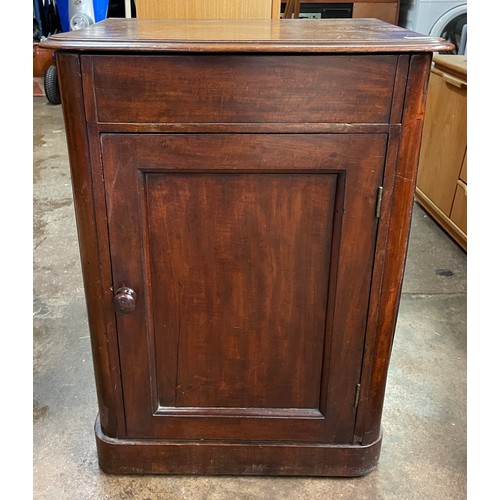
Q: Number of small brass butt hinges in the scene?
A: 2